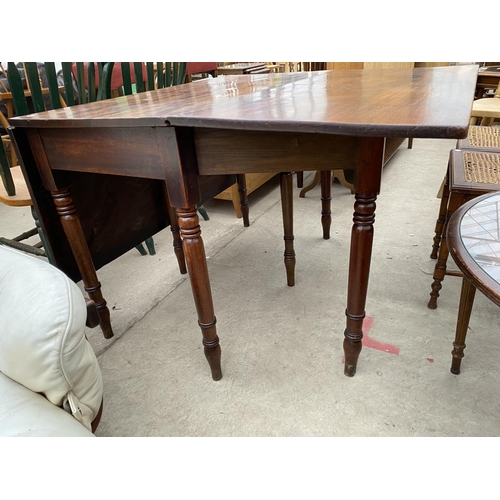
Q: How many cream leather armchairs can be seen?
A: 1